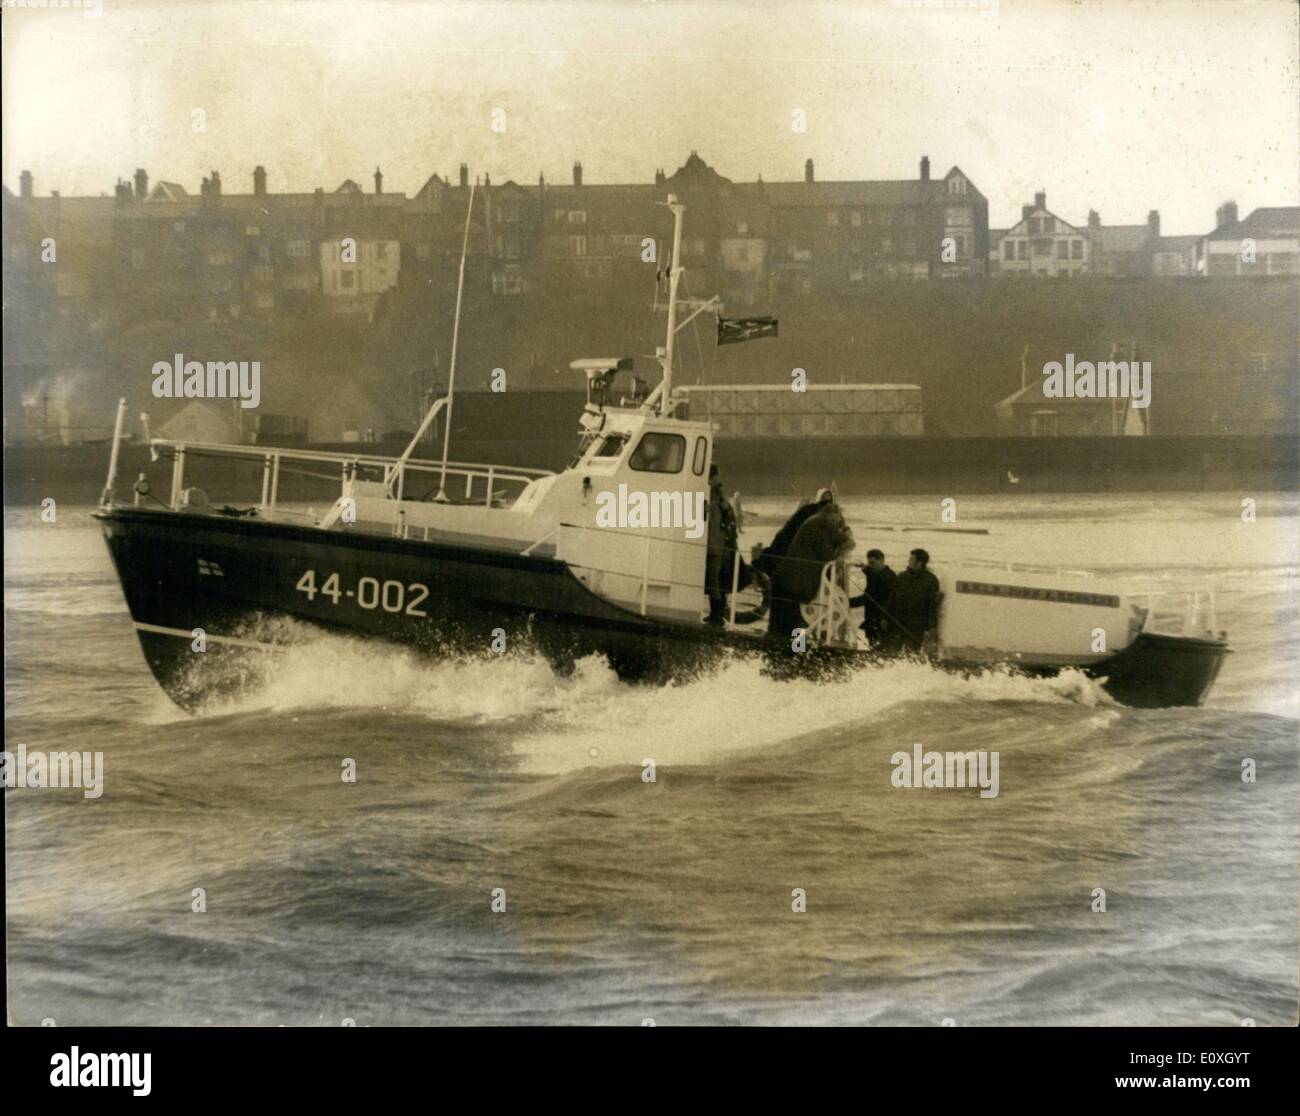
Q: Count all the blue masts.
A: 0